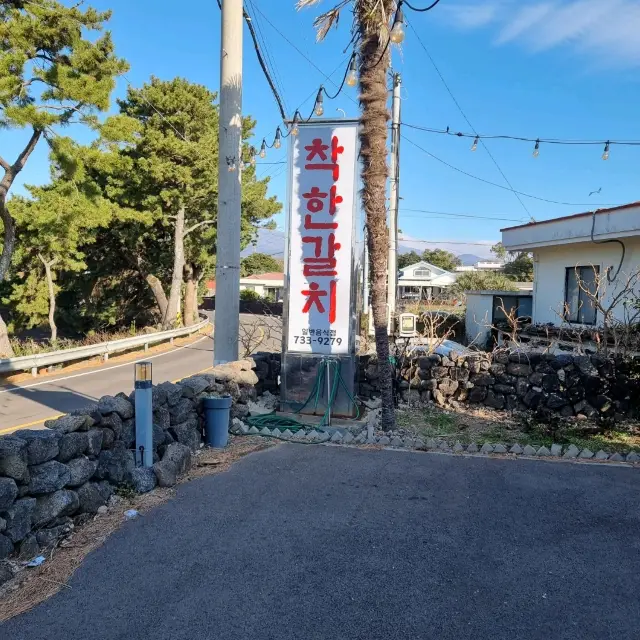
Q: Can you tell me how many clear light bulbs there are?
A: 13